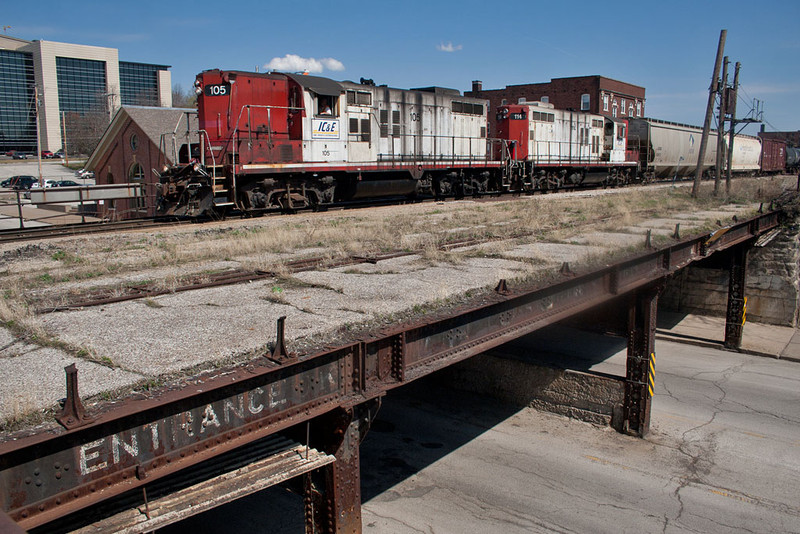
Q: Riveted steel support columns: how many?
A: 3